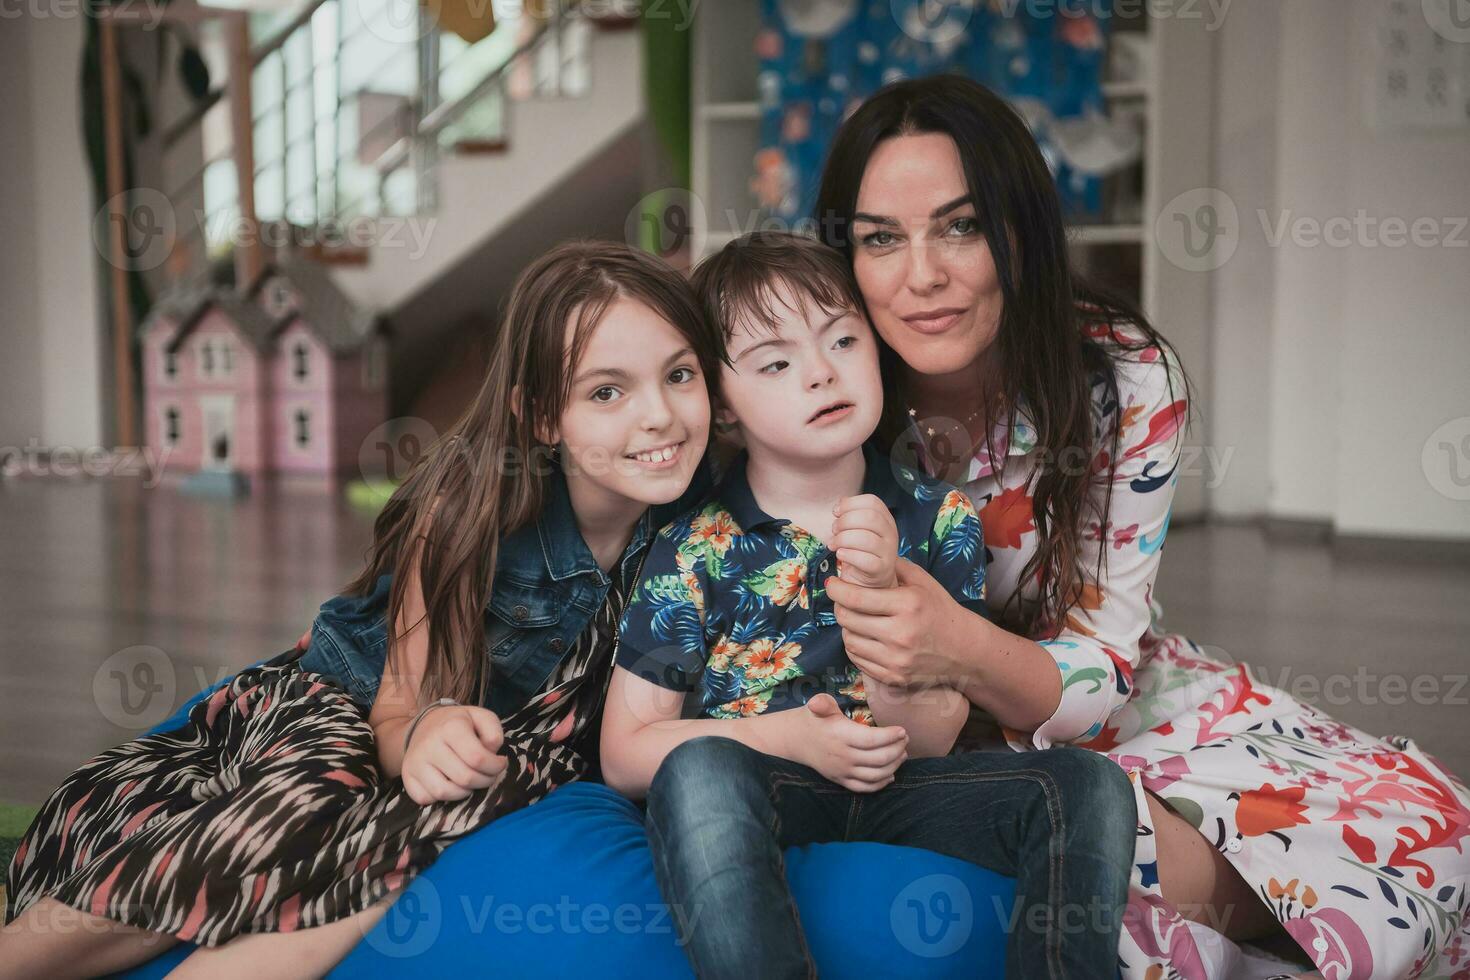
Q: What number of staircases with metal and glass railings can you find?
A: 1